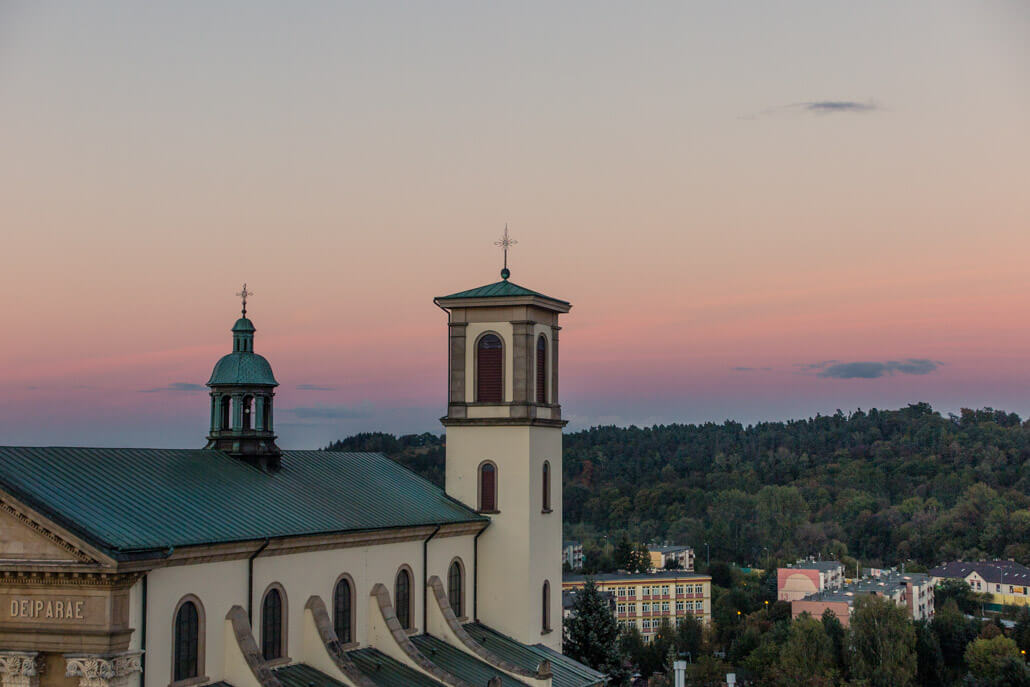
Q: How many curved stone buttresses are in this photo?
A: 4